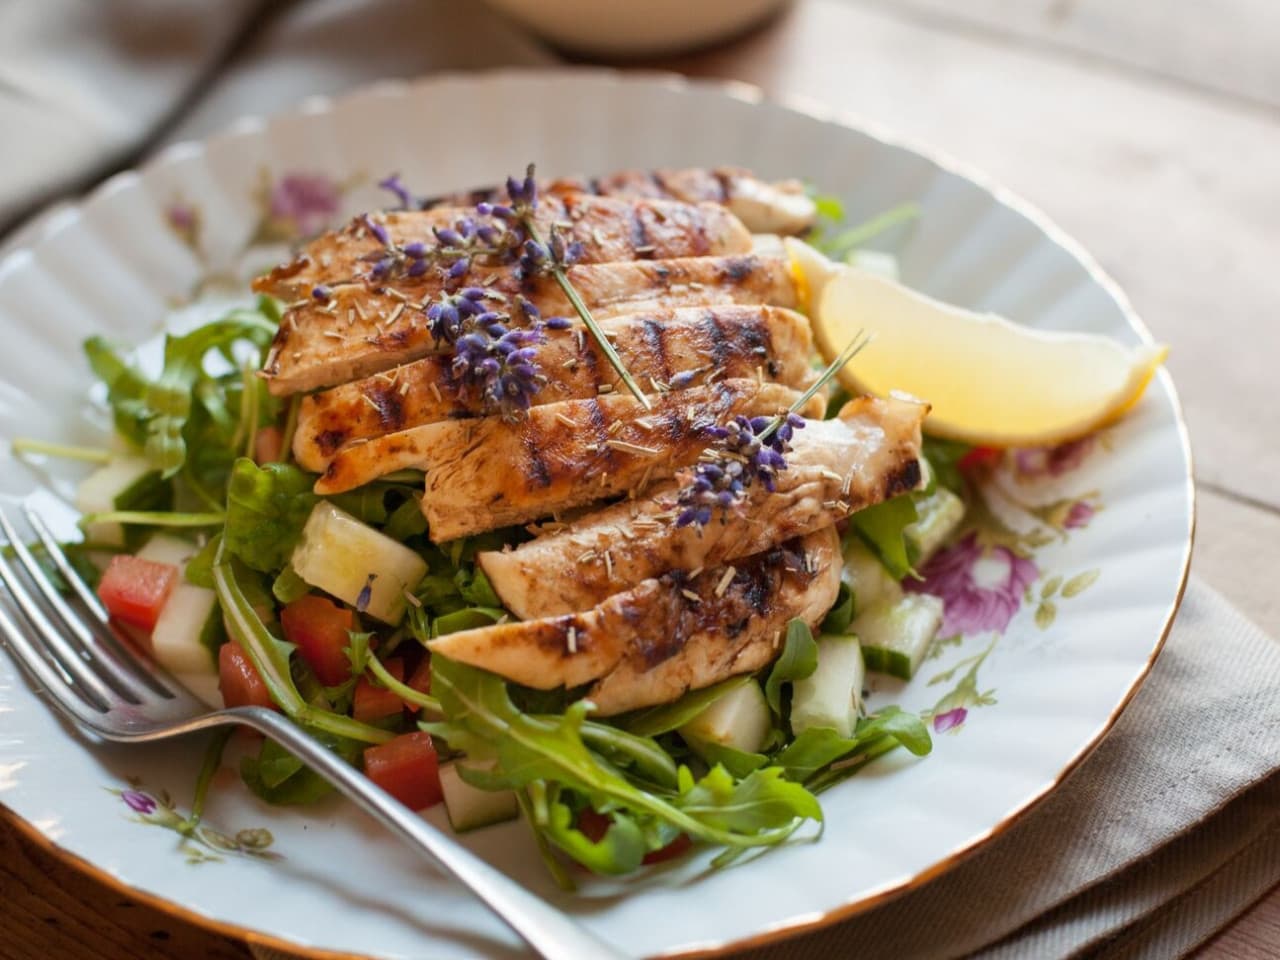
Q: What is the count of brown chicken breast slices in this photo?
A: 7